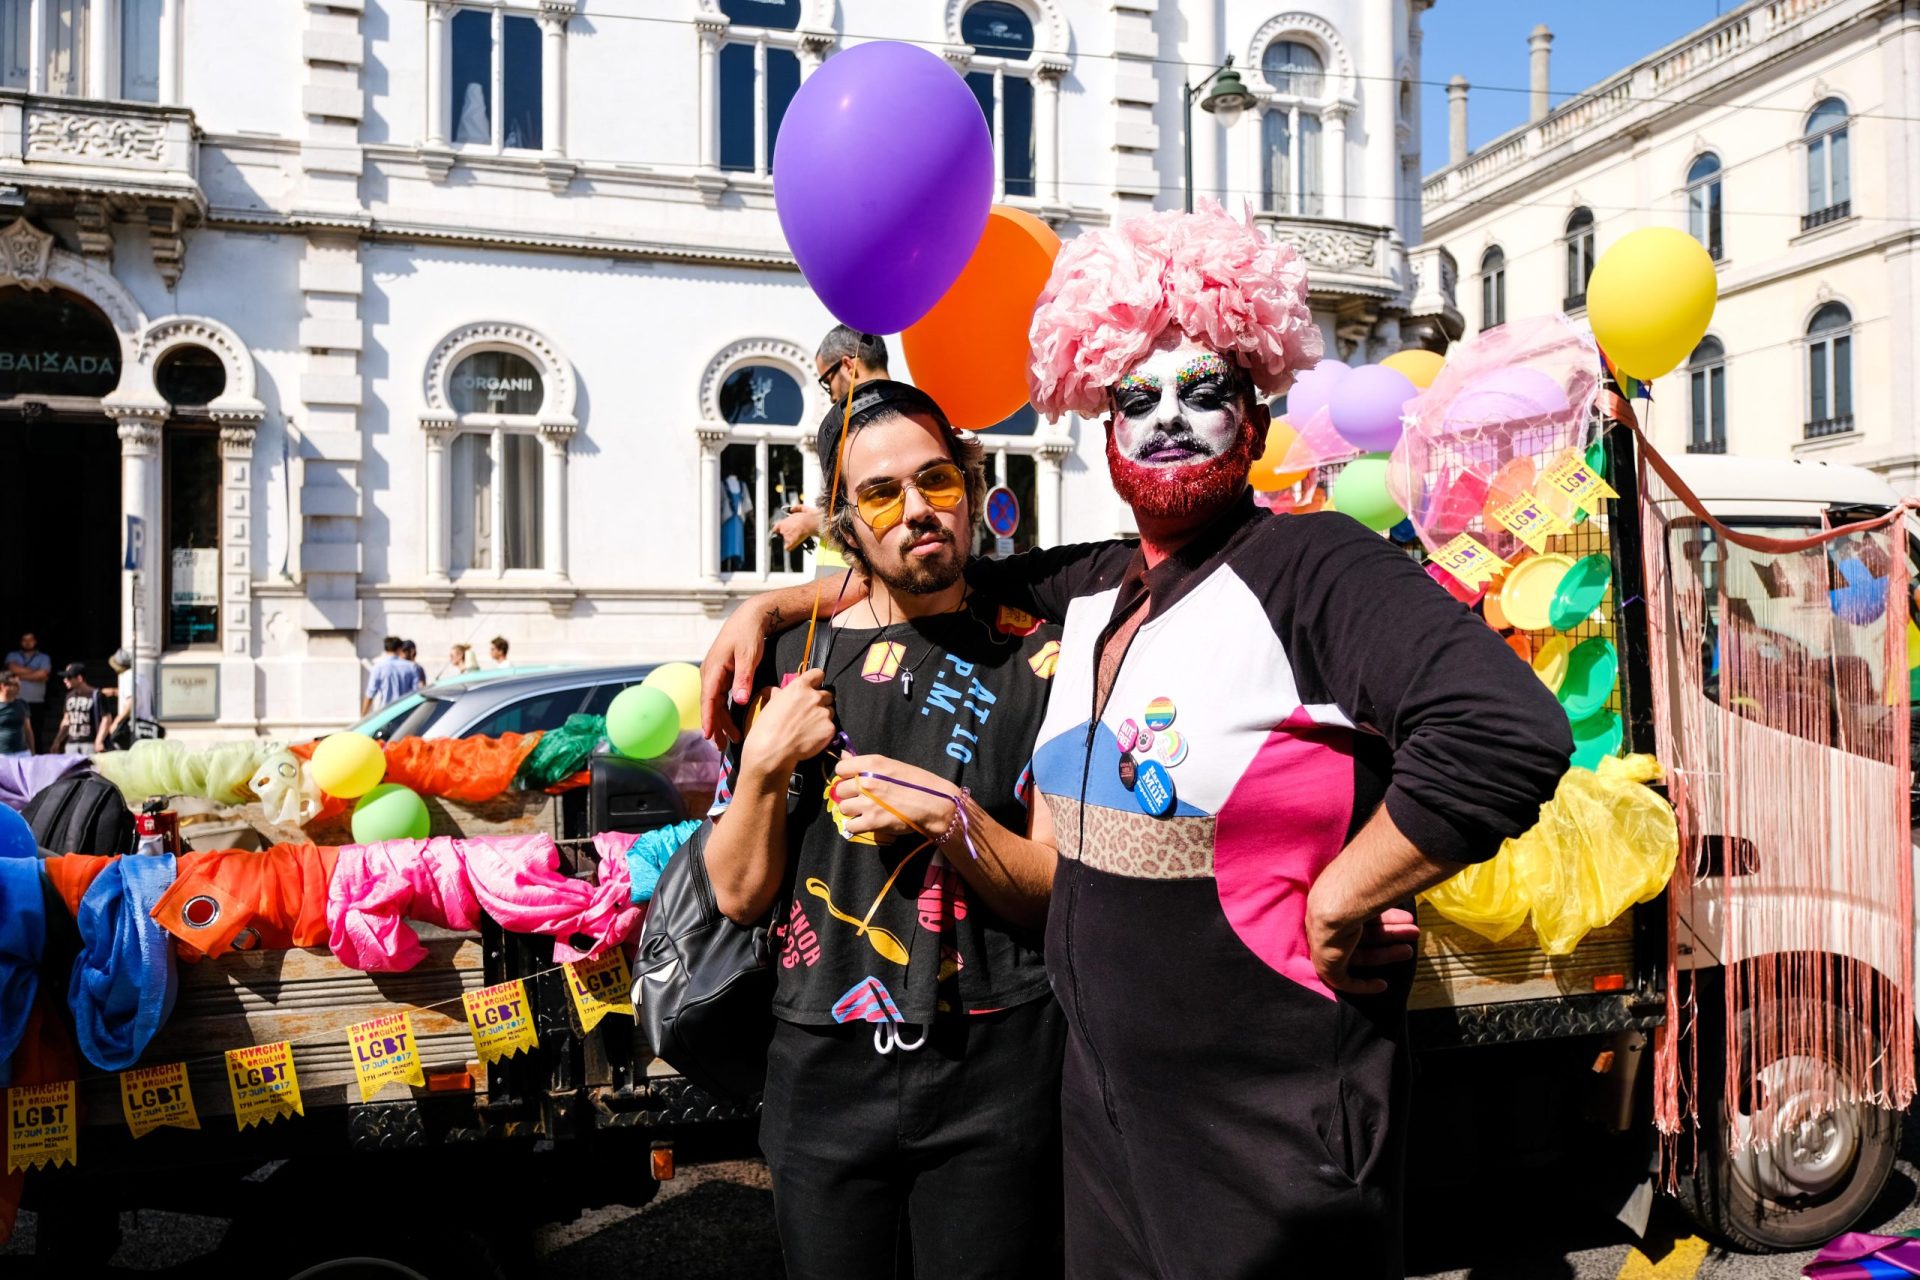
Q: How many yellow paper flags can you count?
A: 9